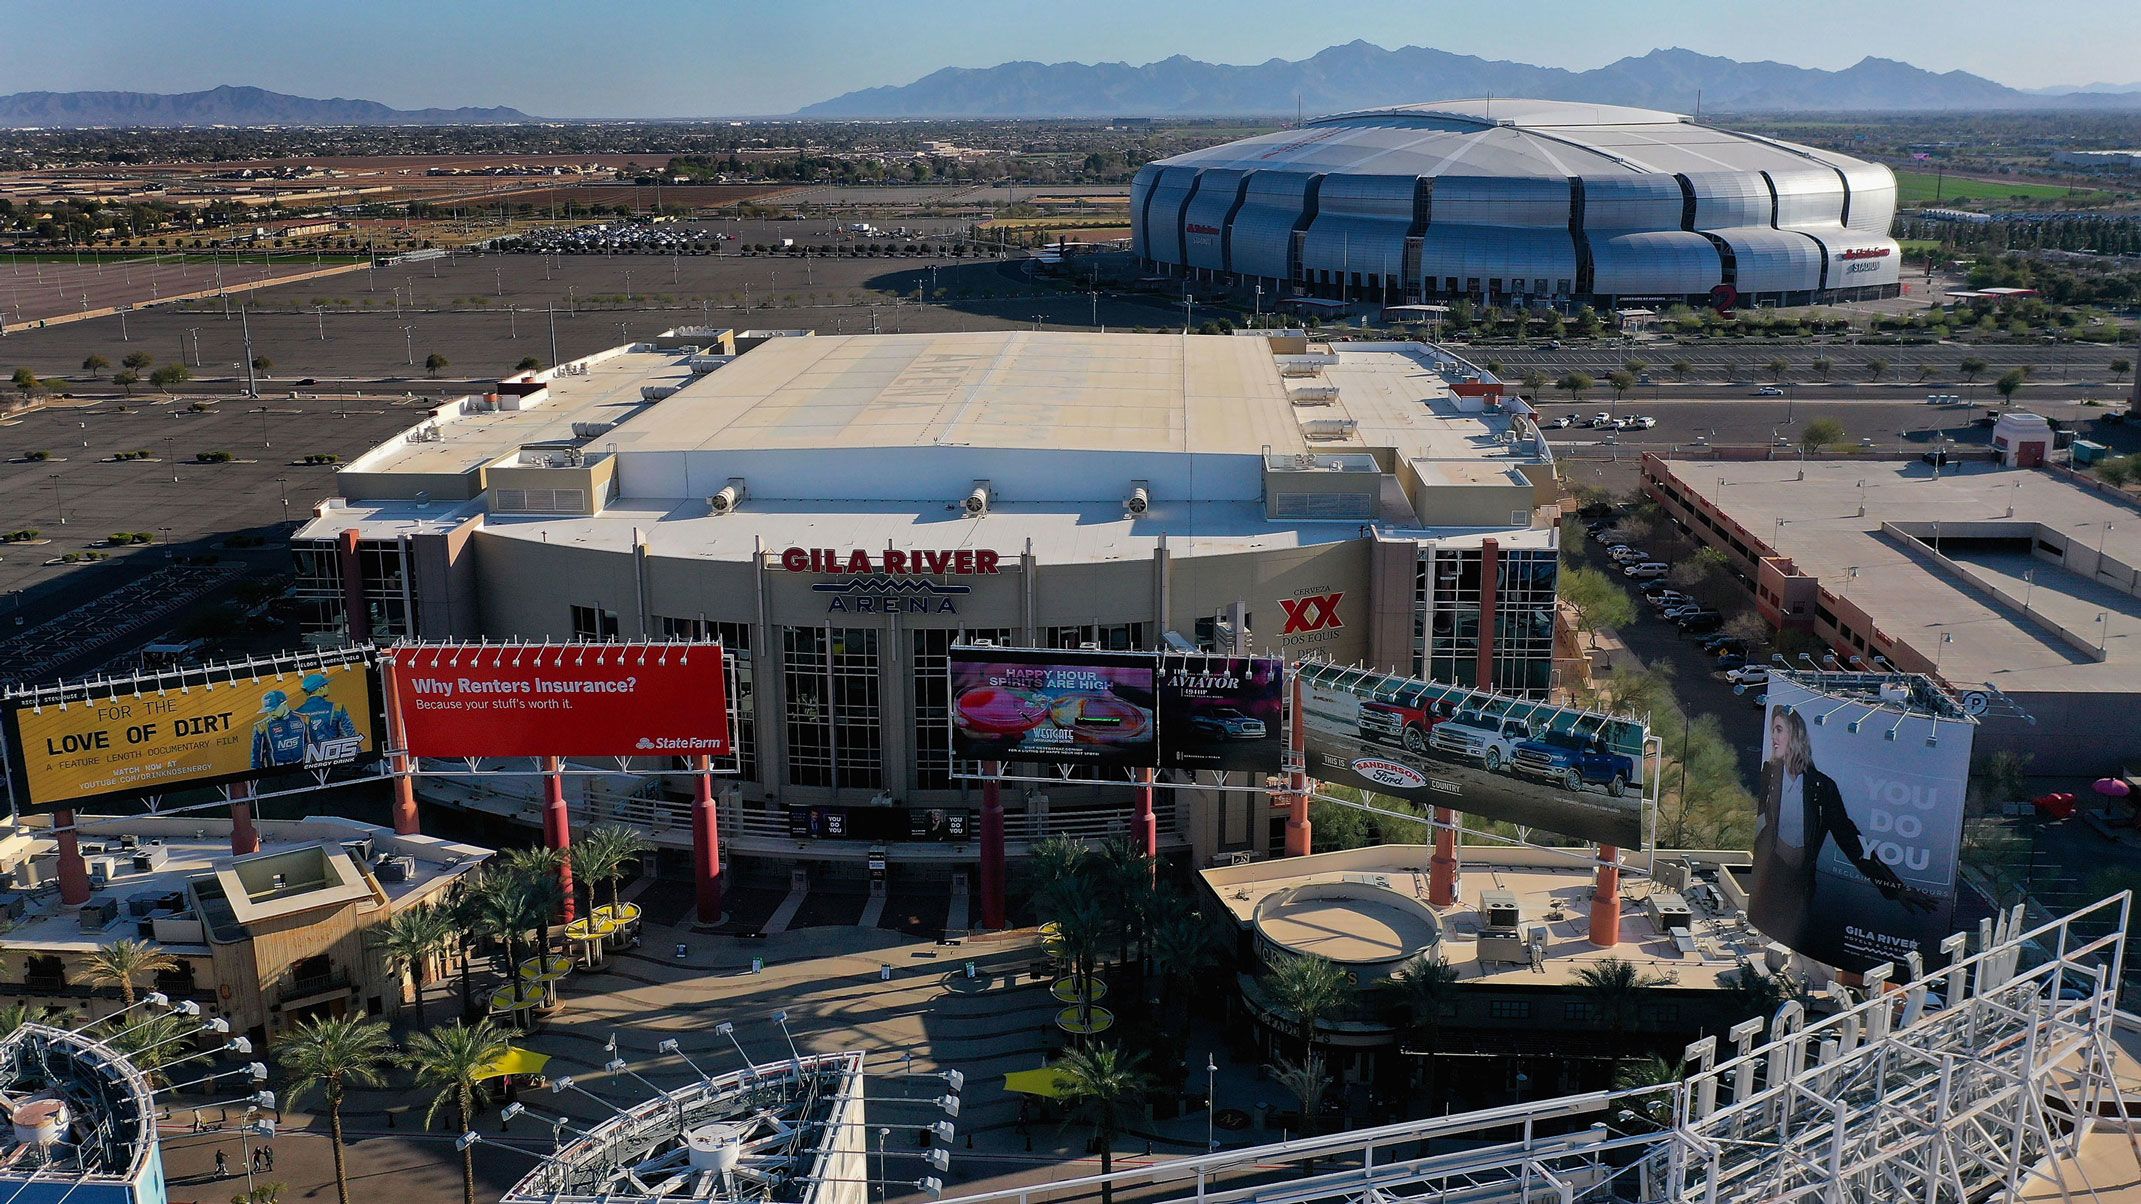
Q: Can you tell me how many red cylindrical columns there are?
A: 10